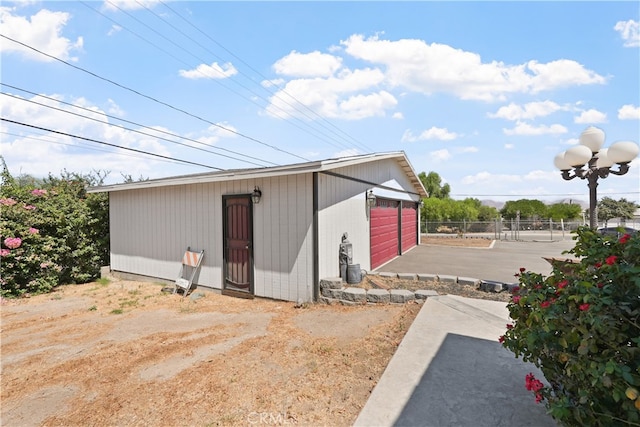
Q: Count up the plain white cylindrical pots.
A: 0